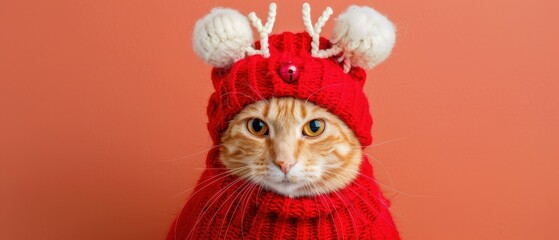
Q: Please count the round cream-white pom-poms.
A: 2